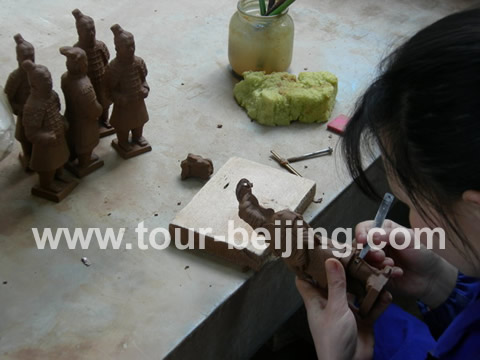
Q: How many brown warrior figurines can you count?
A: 6